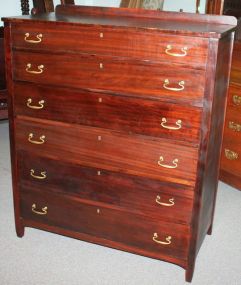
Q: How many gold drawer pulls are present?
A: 12